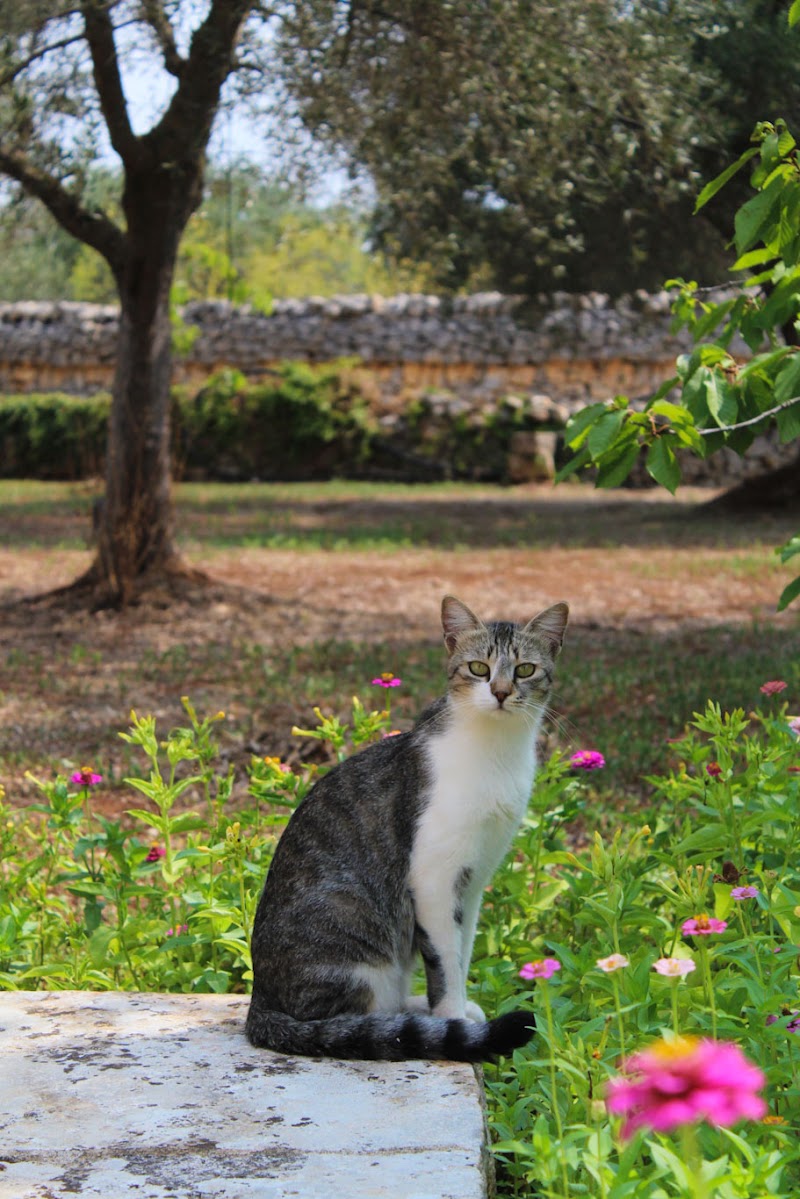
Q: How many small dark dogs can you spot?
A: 0